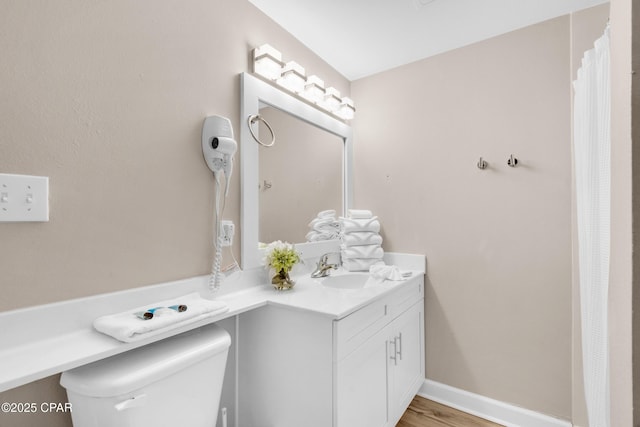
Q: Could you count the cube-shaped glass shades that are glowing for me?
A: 5